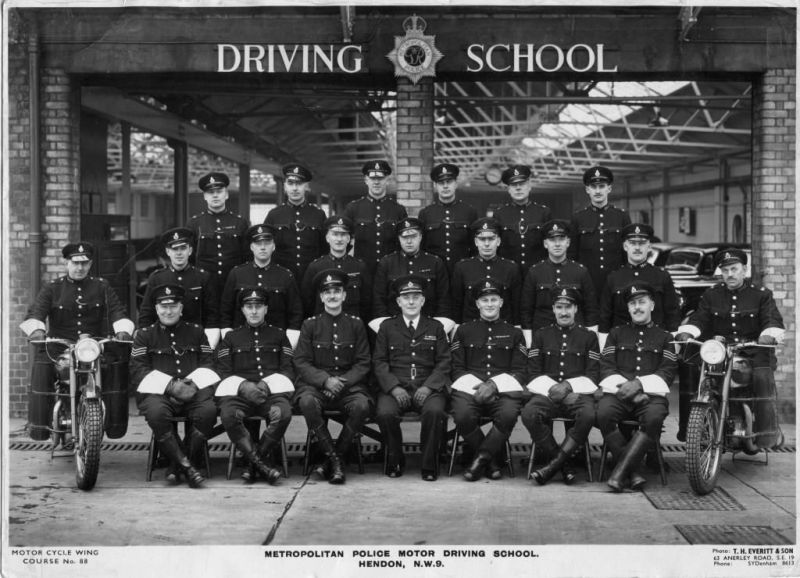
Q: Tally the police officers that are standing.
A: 13